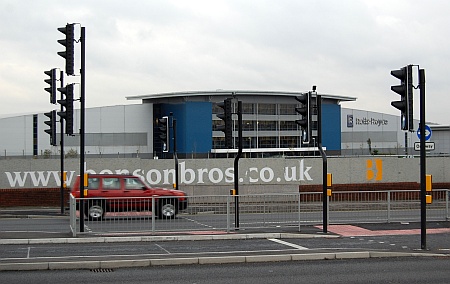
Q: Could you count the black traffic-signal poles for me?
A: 6